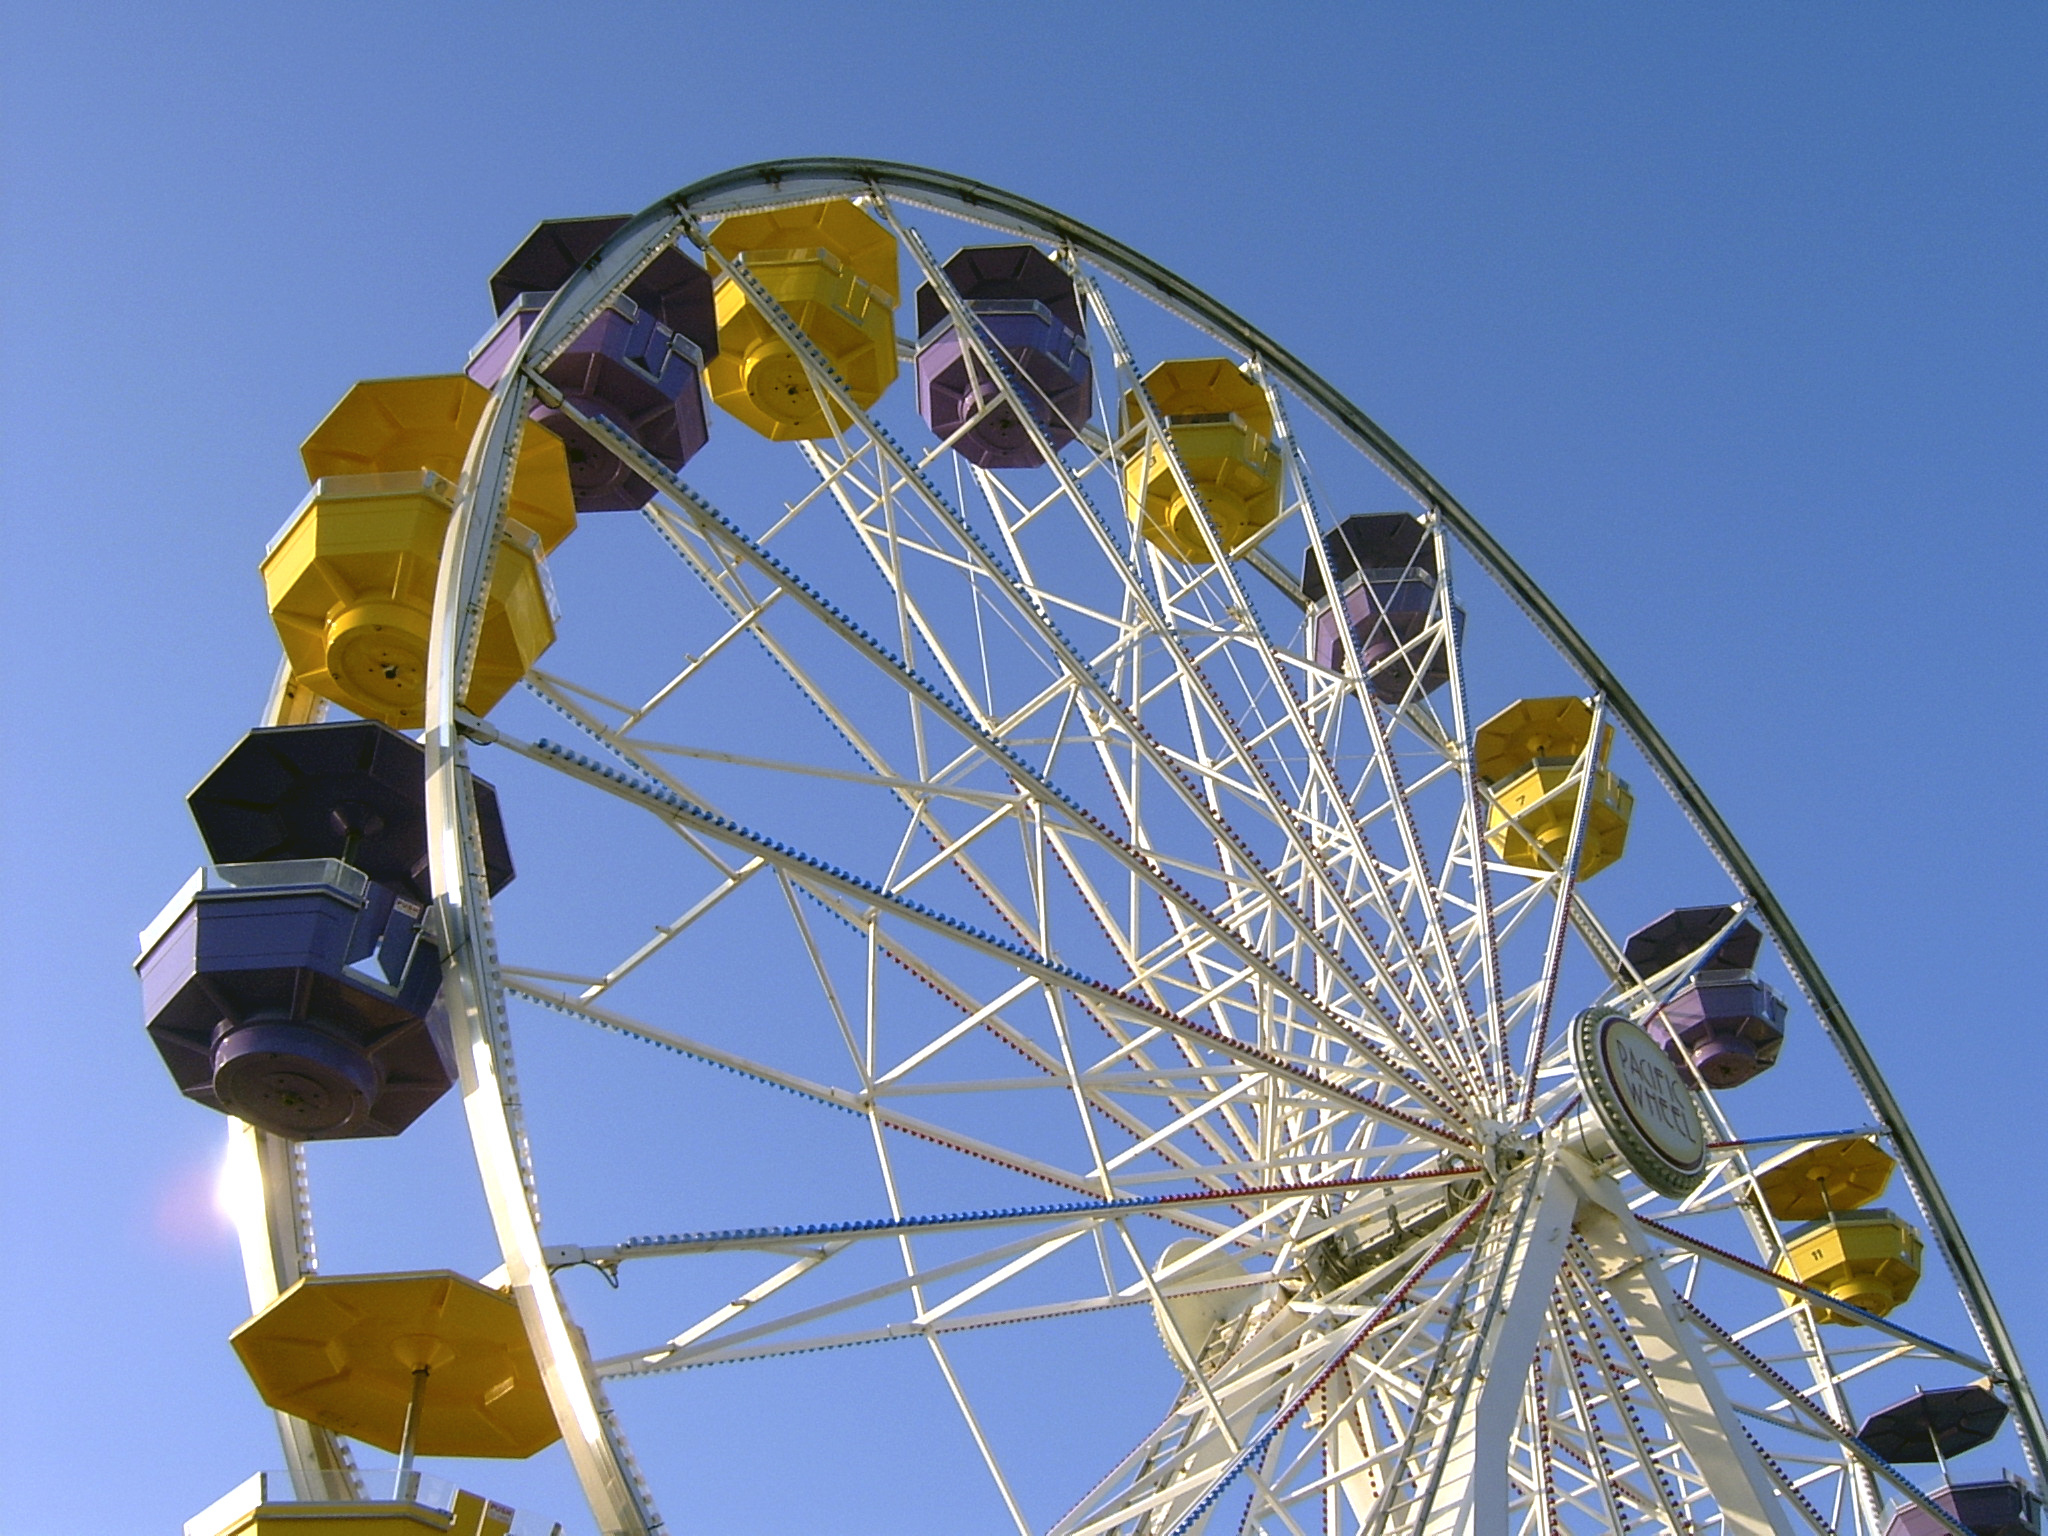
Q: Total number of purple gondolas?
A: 6